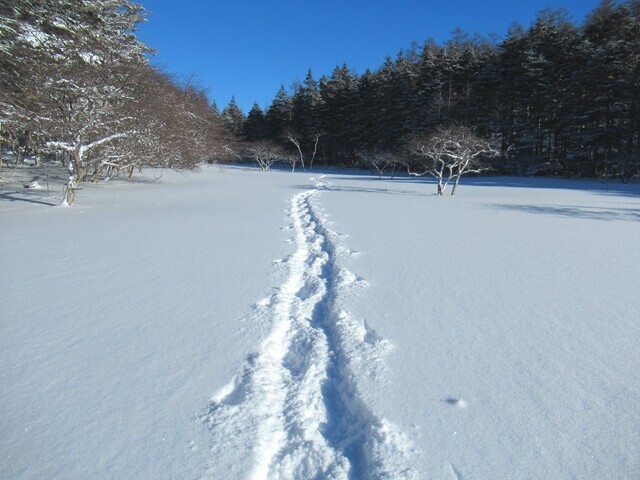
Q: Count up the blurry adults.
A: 0